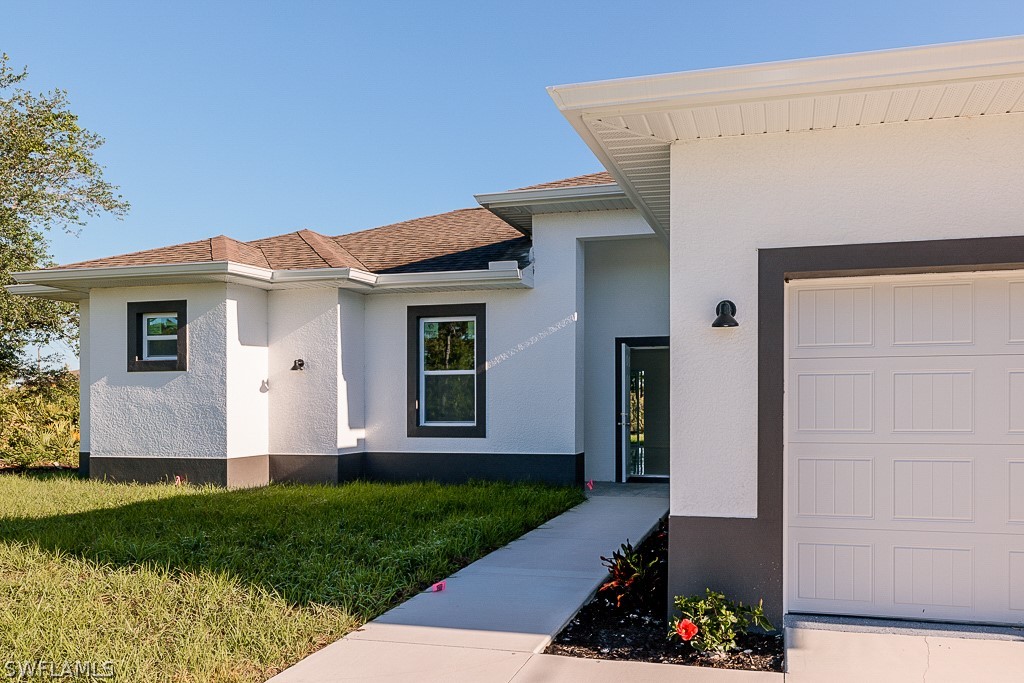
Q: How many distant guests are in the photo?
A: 0